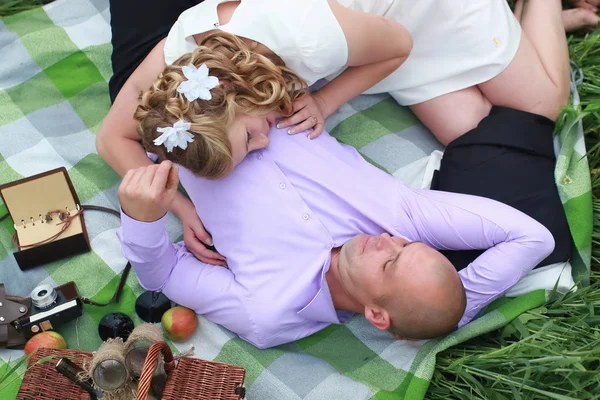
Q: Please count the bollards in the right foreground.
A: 0